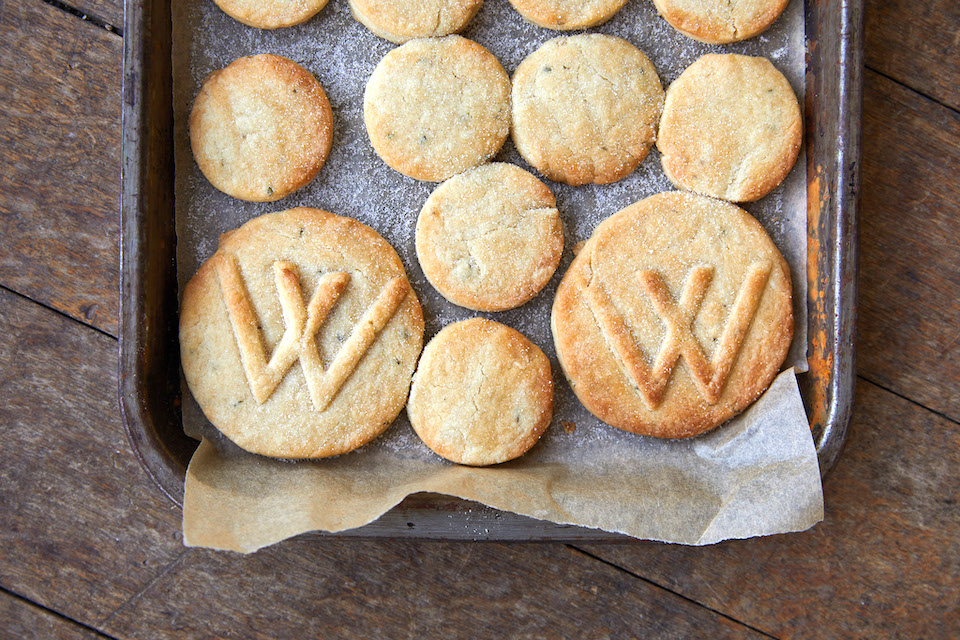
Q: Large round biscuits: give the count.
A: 2